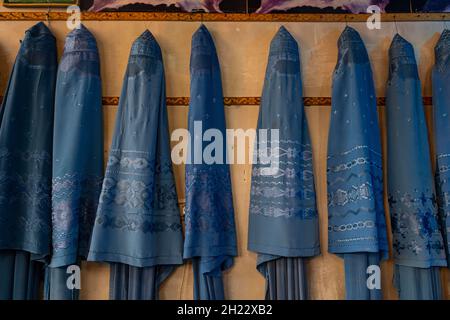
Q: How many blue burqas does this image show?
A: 8